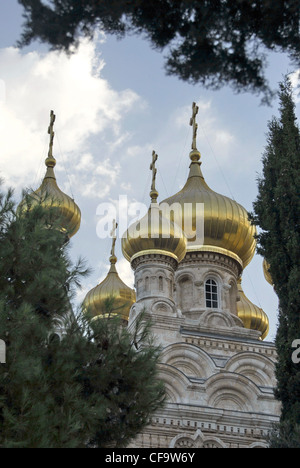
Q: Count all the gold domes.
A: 6